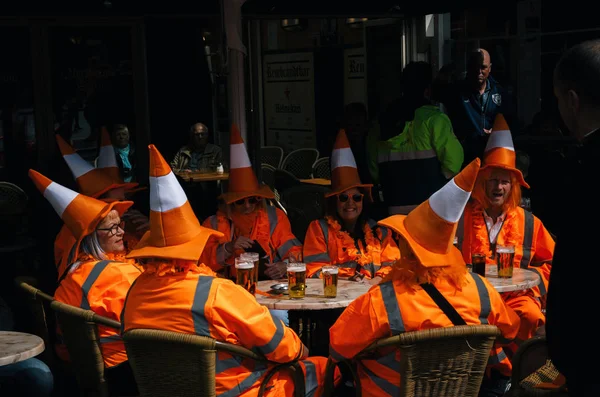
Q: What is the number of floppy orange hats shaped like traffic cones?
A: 8